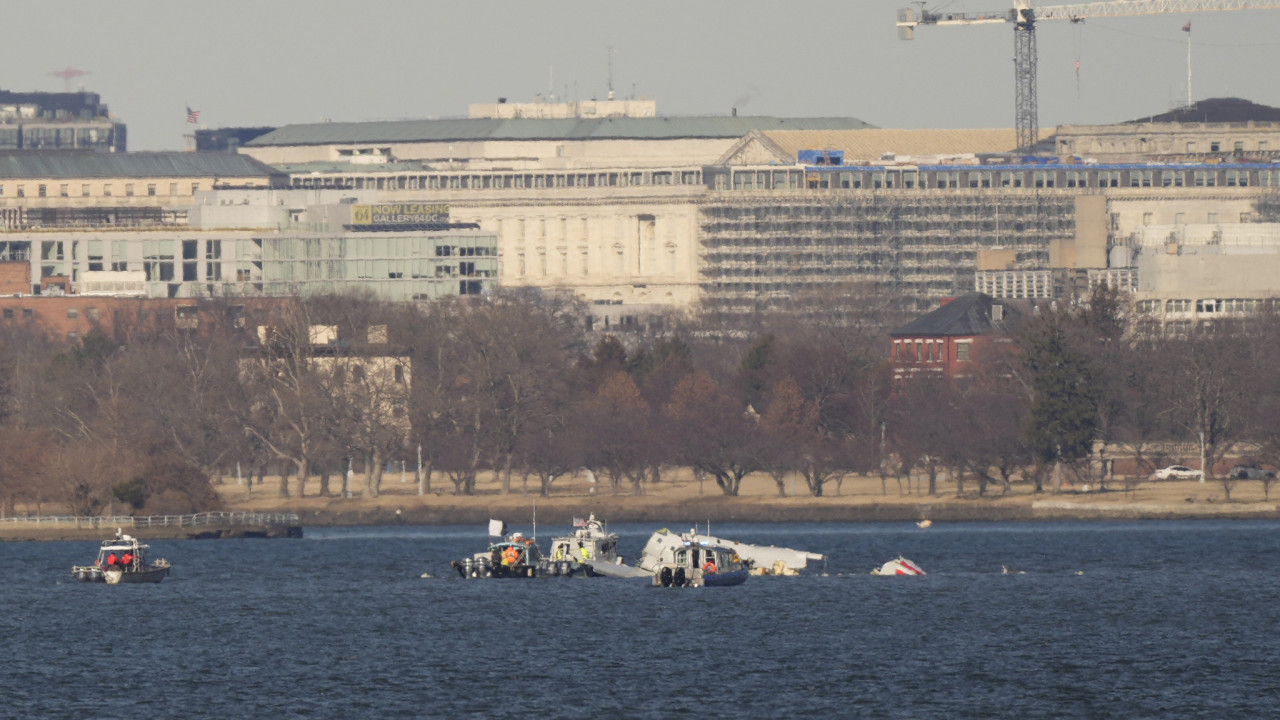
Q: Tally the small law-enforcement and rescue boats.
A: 4